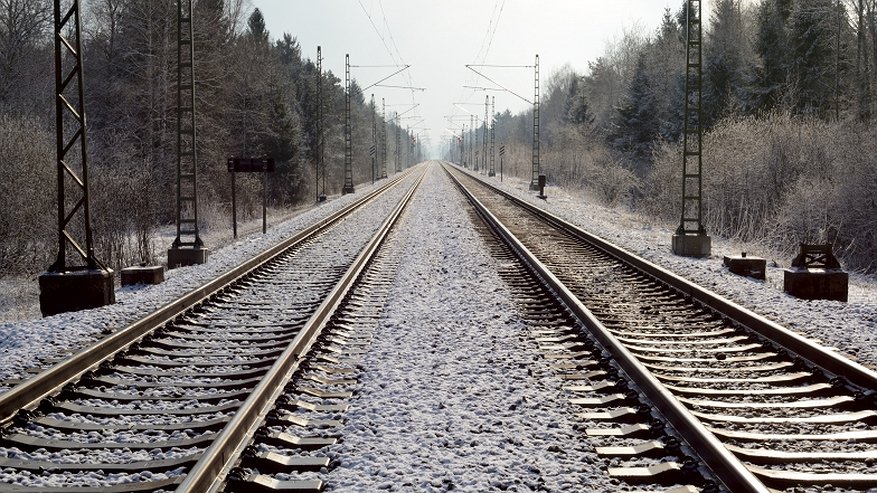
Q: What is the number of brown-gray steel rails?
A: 4